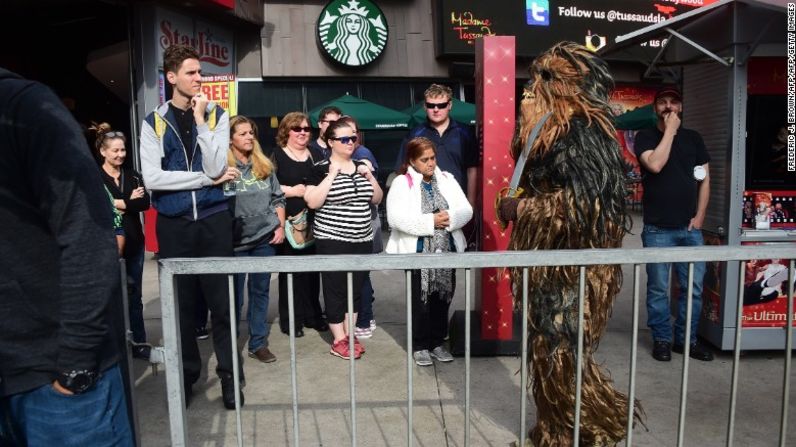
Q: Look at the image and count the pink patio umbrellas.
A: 0